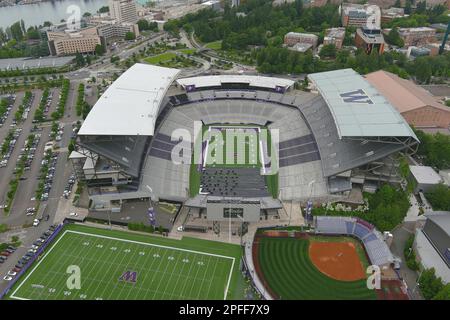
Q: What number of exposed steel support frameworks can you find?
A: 2